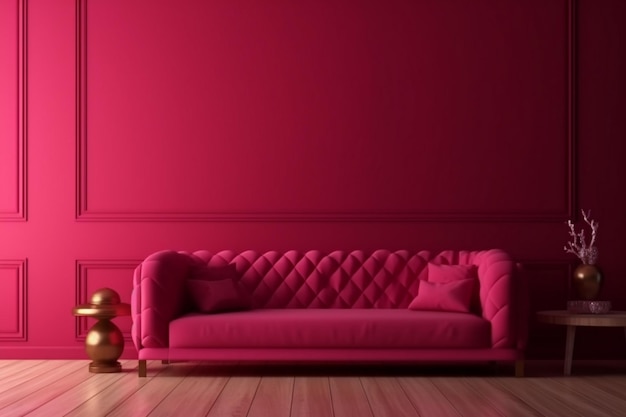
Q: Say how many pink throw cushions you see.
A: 4